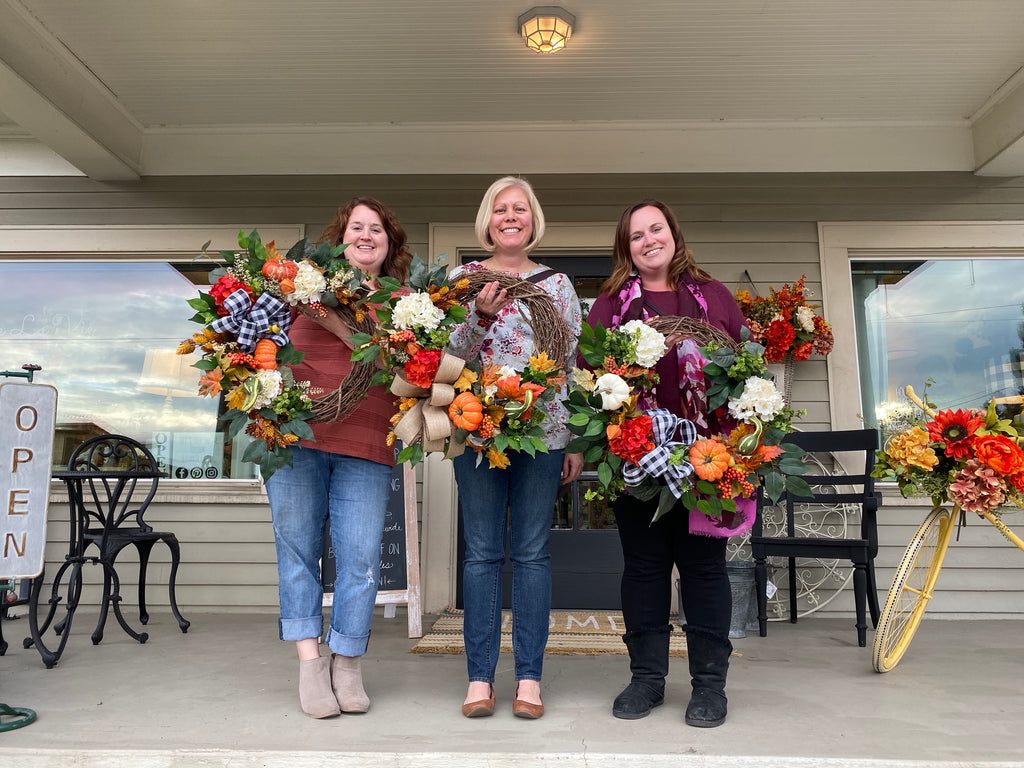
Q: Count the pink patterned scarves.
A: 1